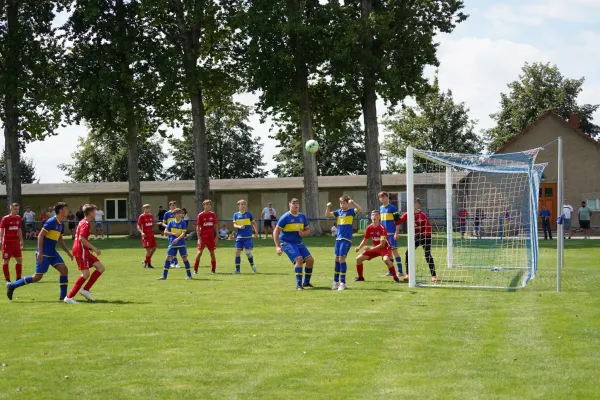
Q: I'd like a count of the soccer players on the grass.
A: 13